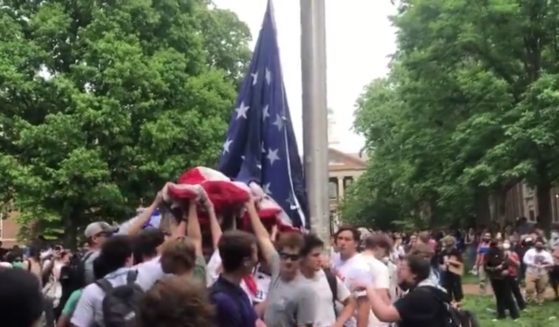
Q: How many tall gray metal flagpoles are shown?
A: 1